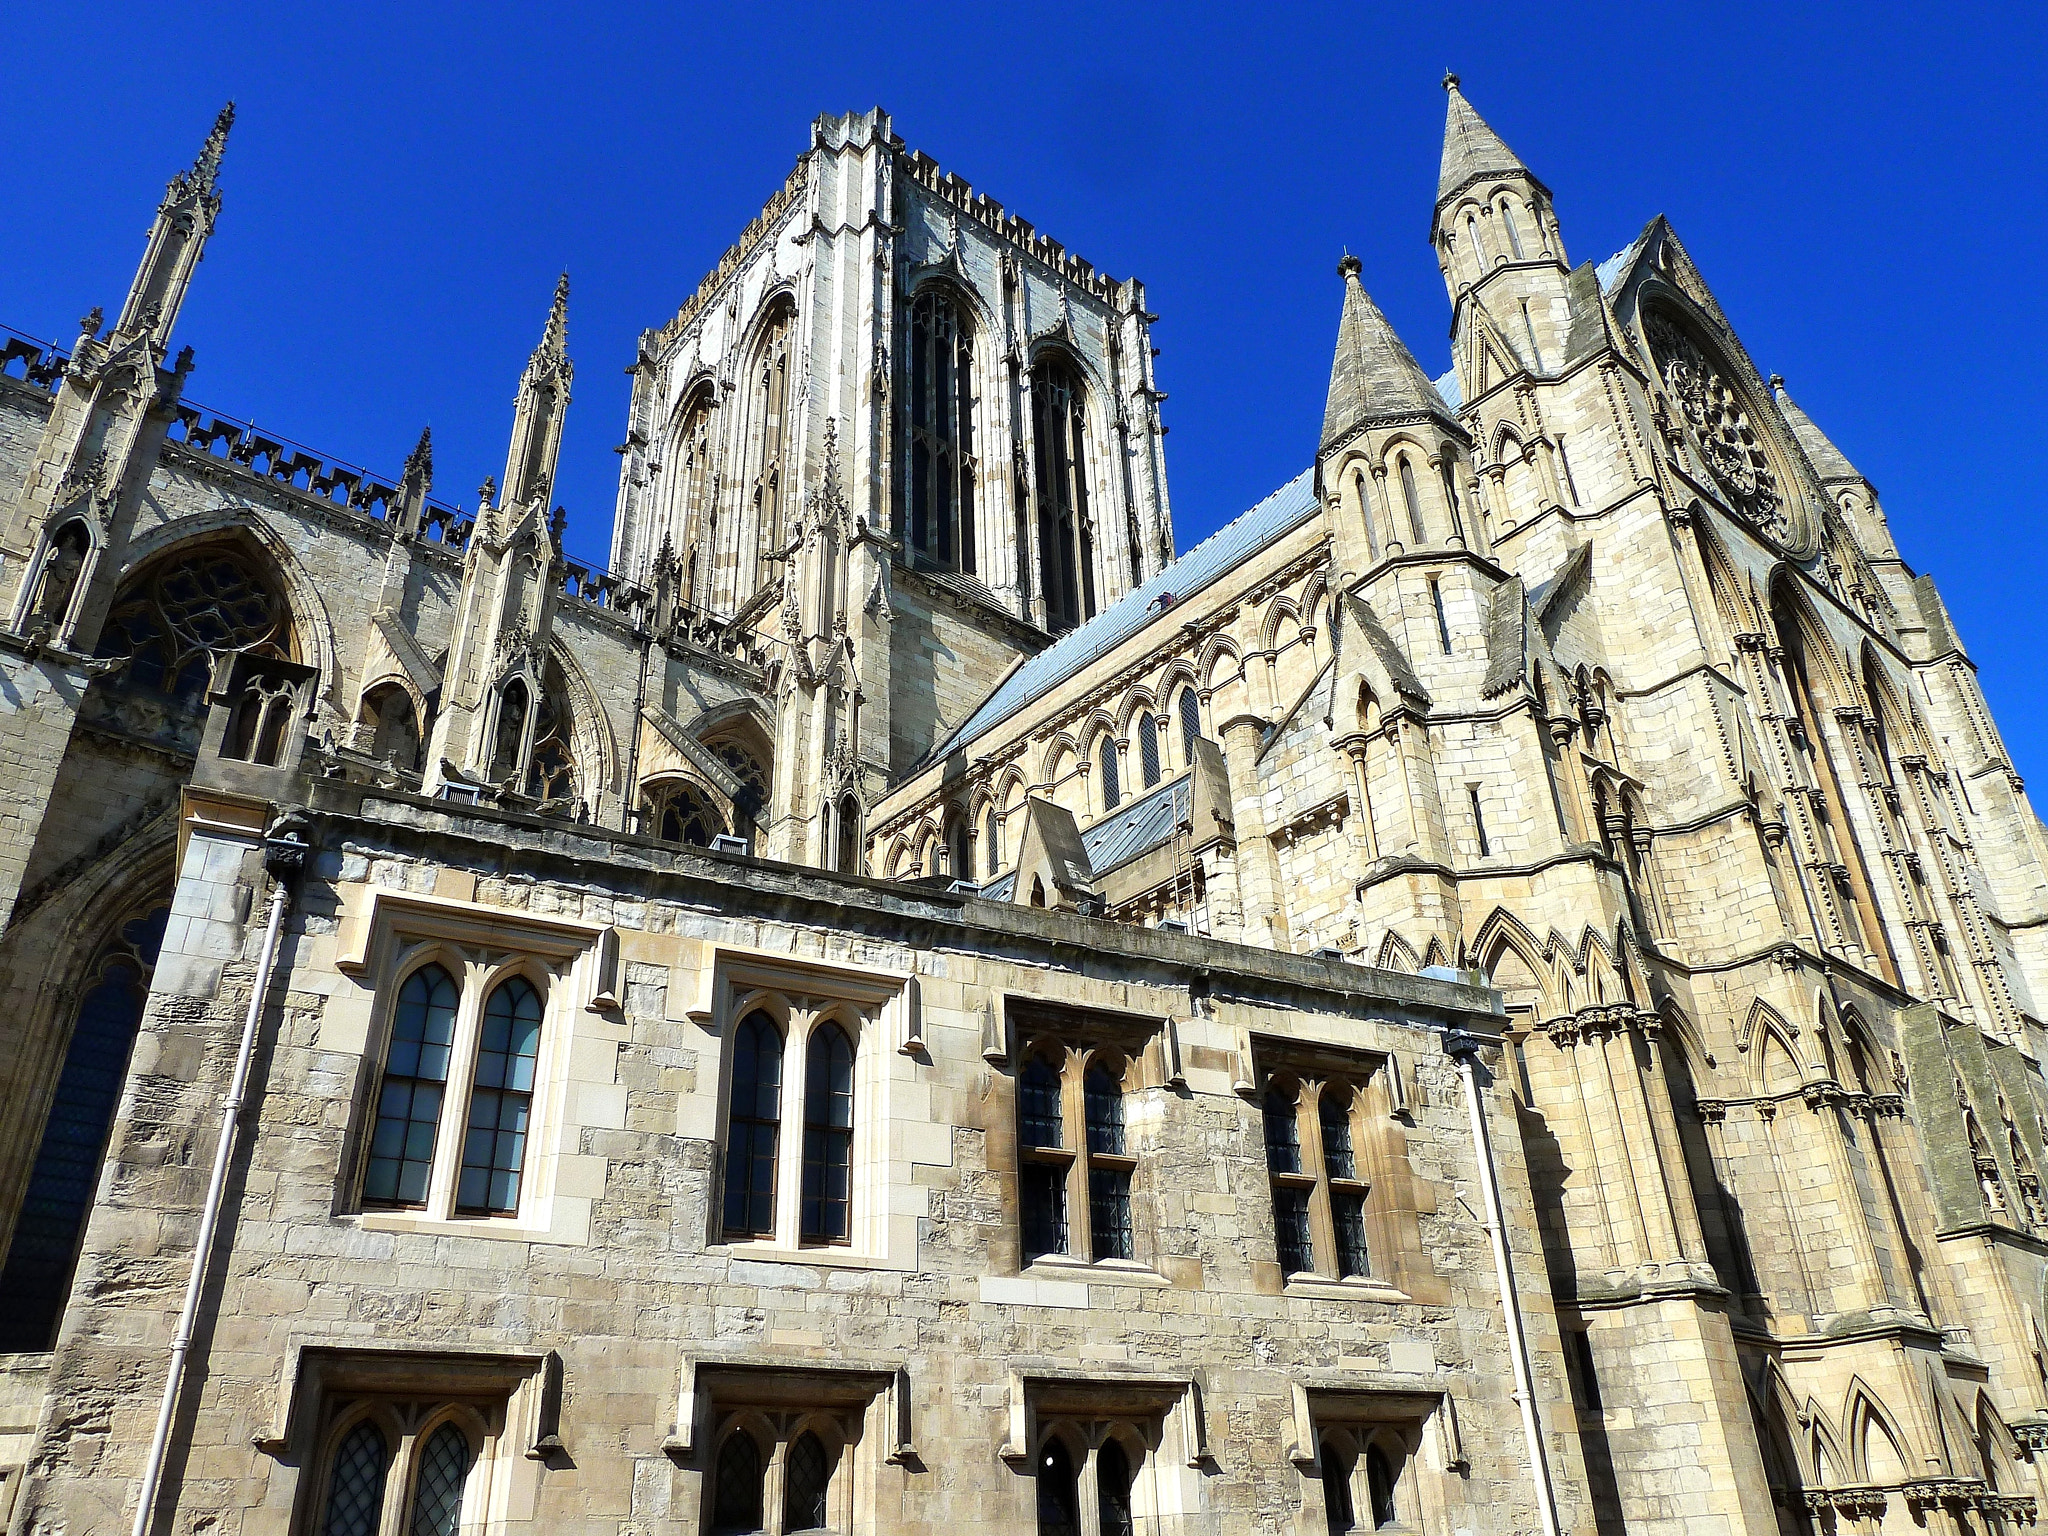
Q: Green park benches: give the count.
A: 0